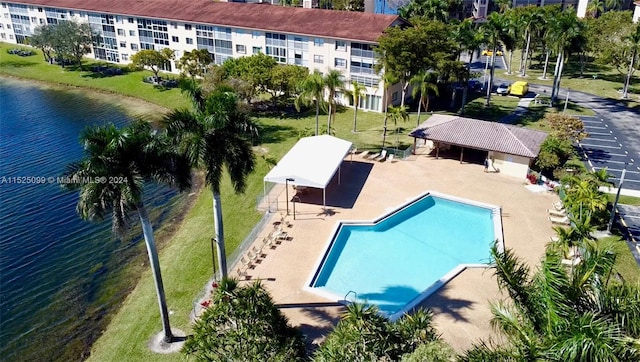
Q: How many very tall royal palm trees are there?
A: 2